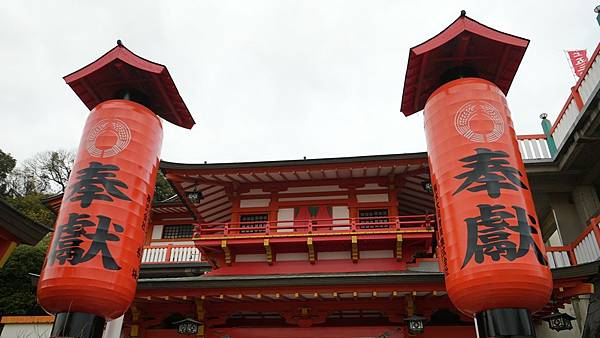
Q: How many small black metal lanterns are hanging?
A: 5